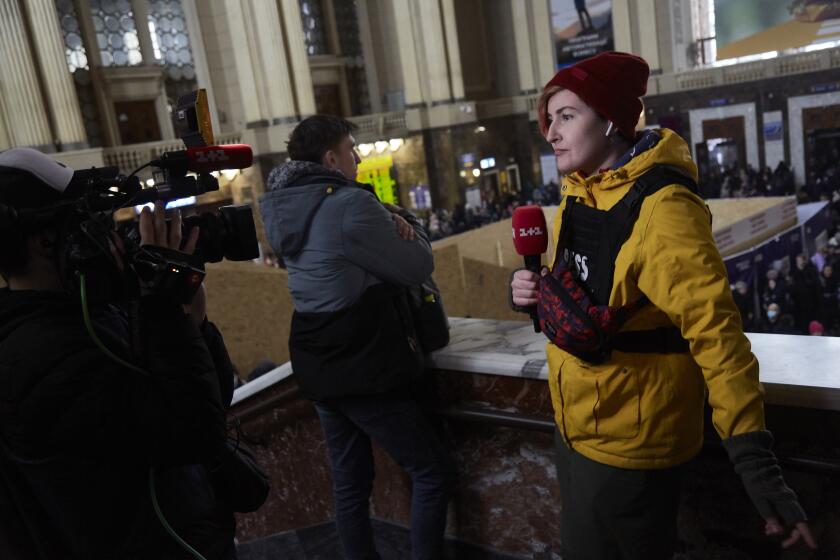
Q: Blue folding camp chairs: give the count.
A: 0